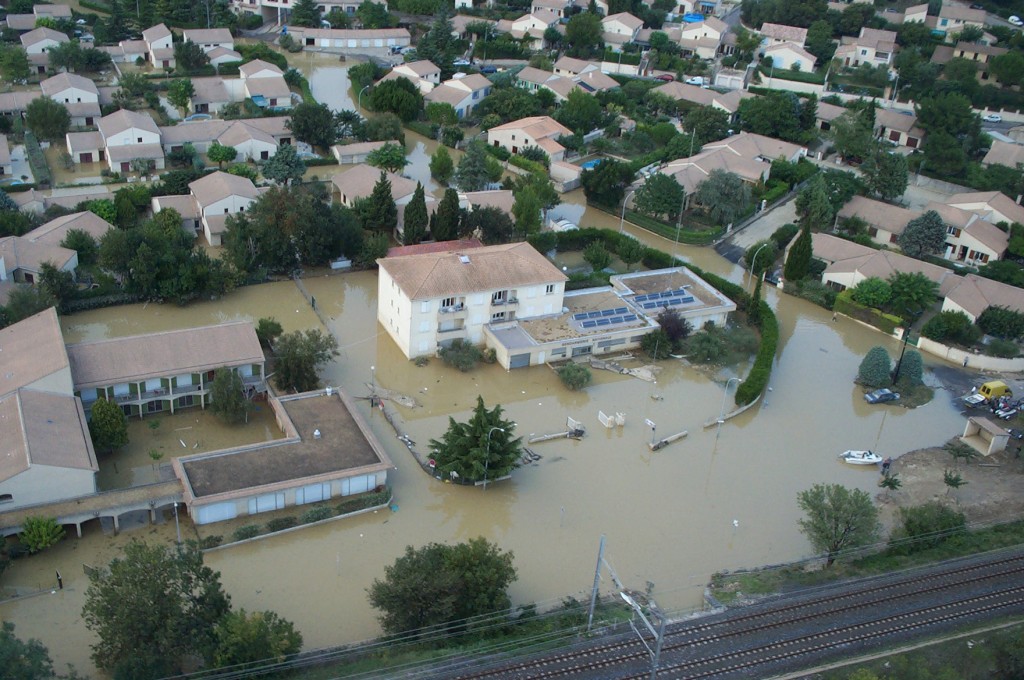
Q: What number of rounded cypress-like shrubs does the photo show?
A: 2